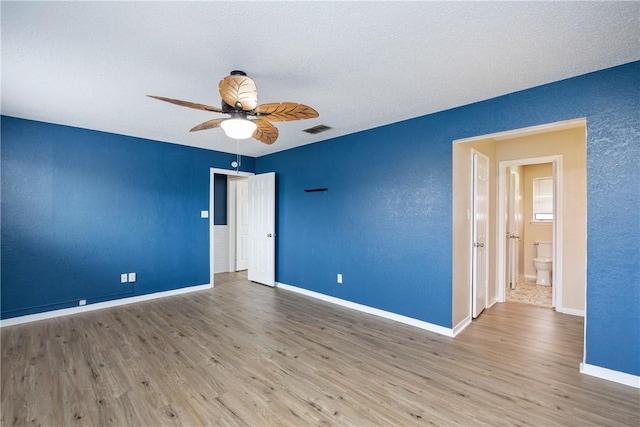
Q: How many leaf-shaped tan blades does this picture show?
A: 5